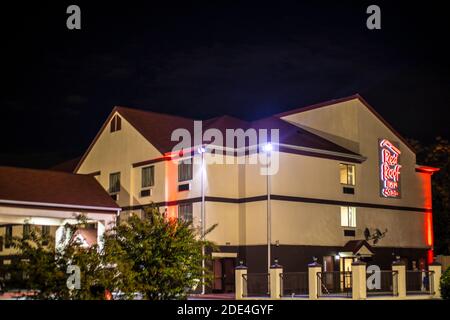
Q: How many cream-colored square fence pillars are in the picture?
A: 6